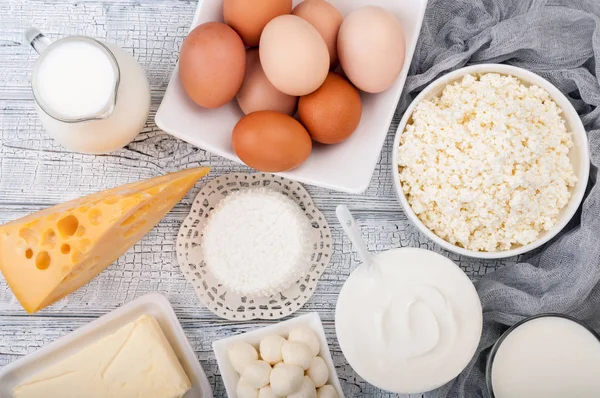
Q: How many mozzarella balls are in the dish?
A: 11